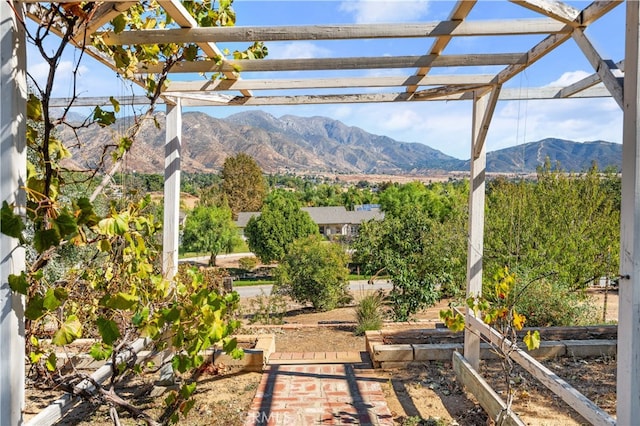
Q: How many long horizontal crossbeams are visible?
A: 4